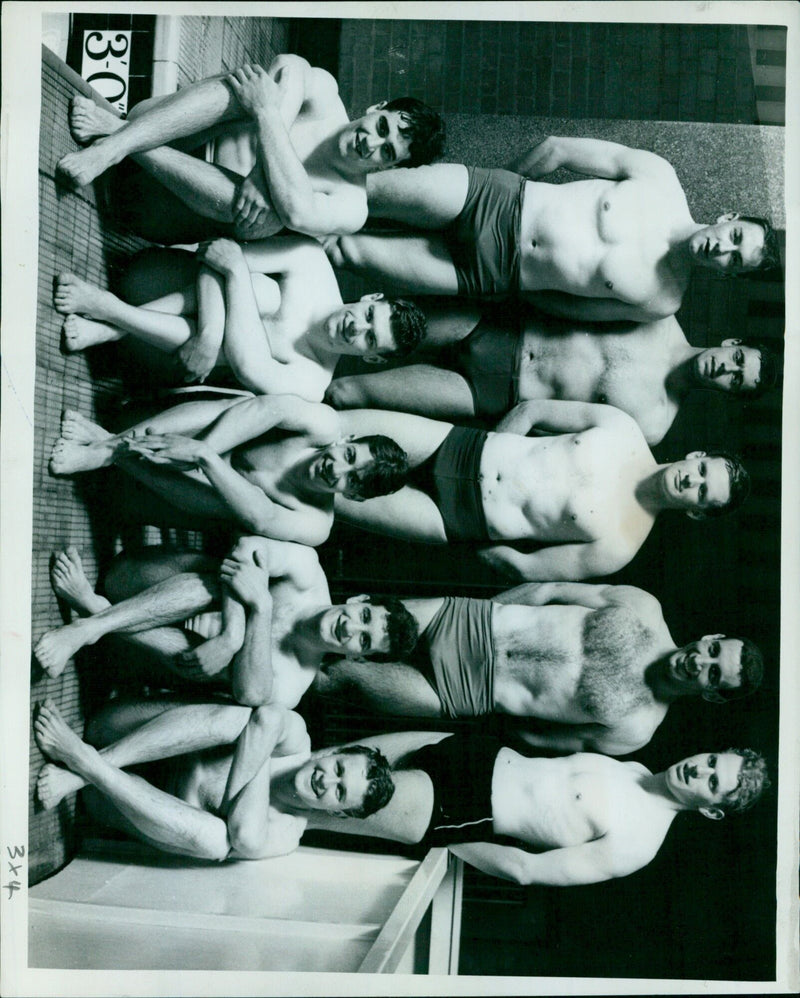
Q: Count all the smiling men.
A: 6